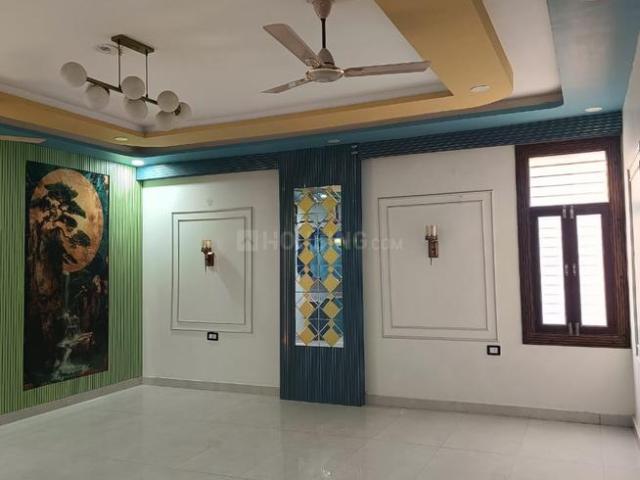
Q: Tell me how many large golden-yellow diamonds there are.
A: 12